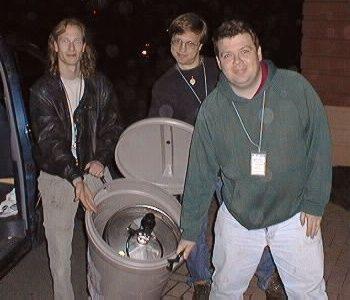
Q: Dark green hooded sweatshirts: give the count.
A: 1